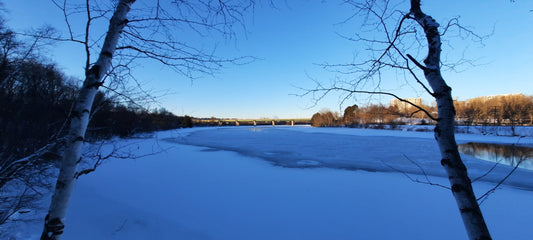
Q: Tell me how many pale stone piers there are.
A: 5